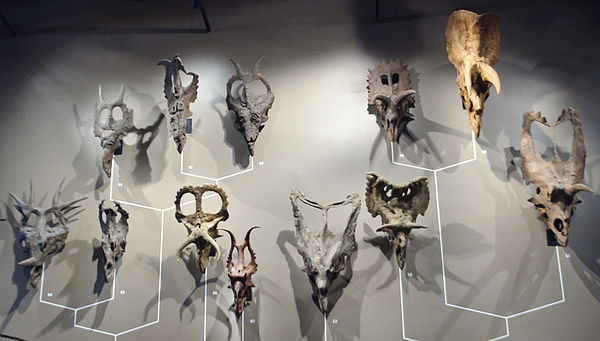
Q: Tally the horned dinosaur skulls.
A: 12